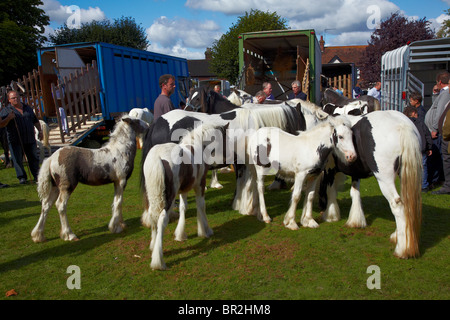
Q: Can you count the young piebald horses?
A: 3